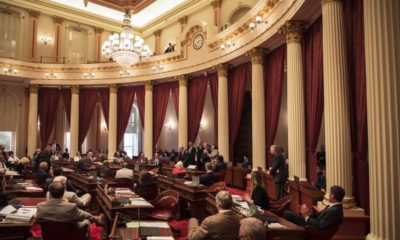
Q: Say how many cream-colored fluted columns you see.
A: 10